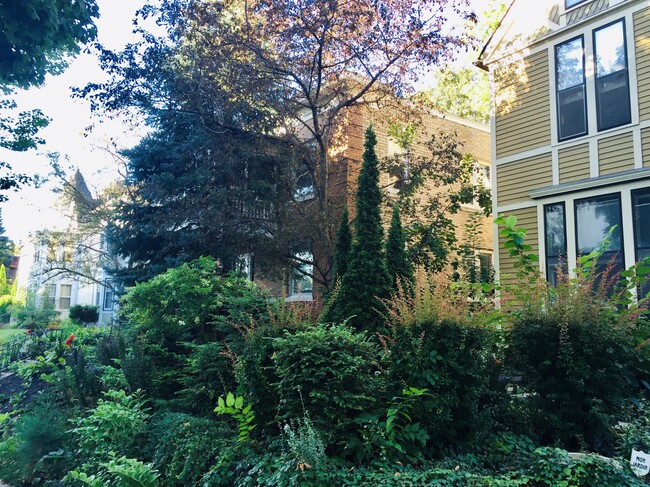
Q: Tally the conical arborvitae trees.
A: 3